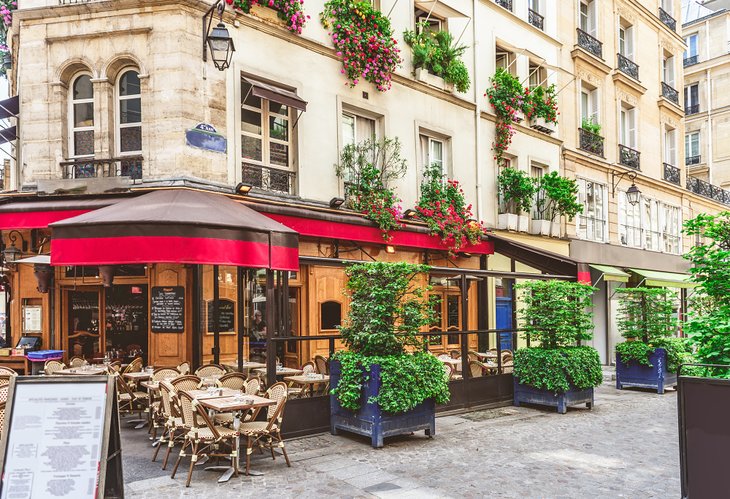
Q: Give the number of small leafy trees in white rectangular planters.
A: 2